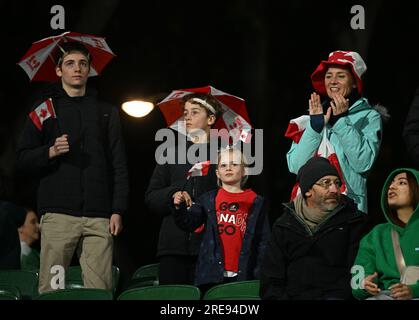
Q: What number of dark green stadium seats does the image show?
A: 7